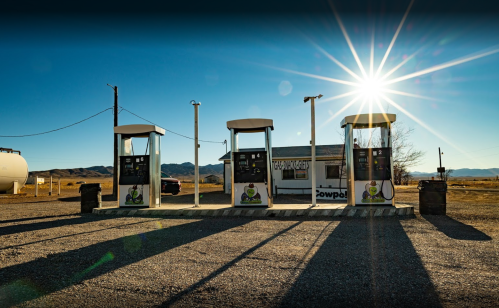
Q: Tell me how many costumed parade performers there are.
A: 0